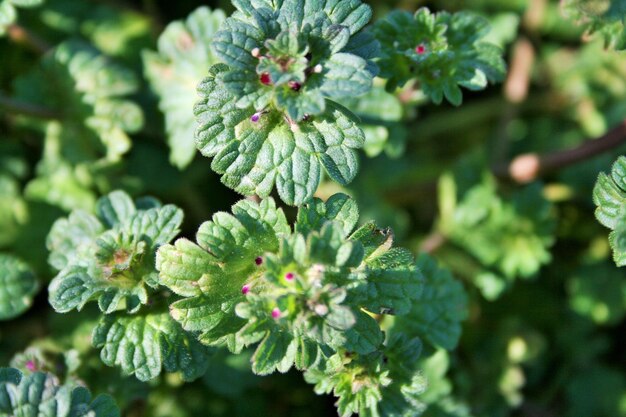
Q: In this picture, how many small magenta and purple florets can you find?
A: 9